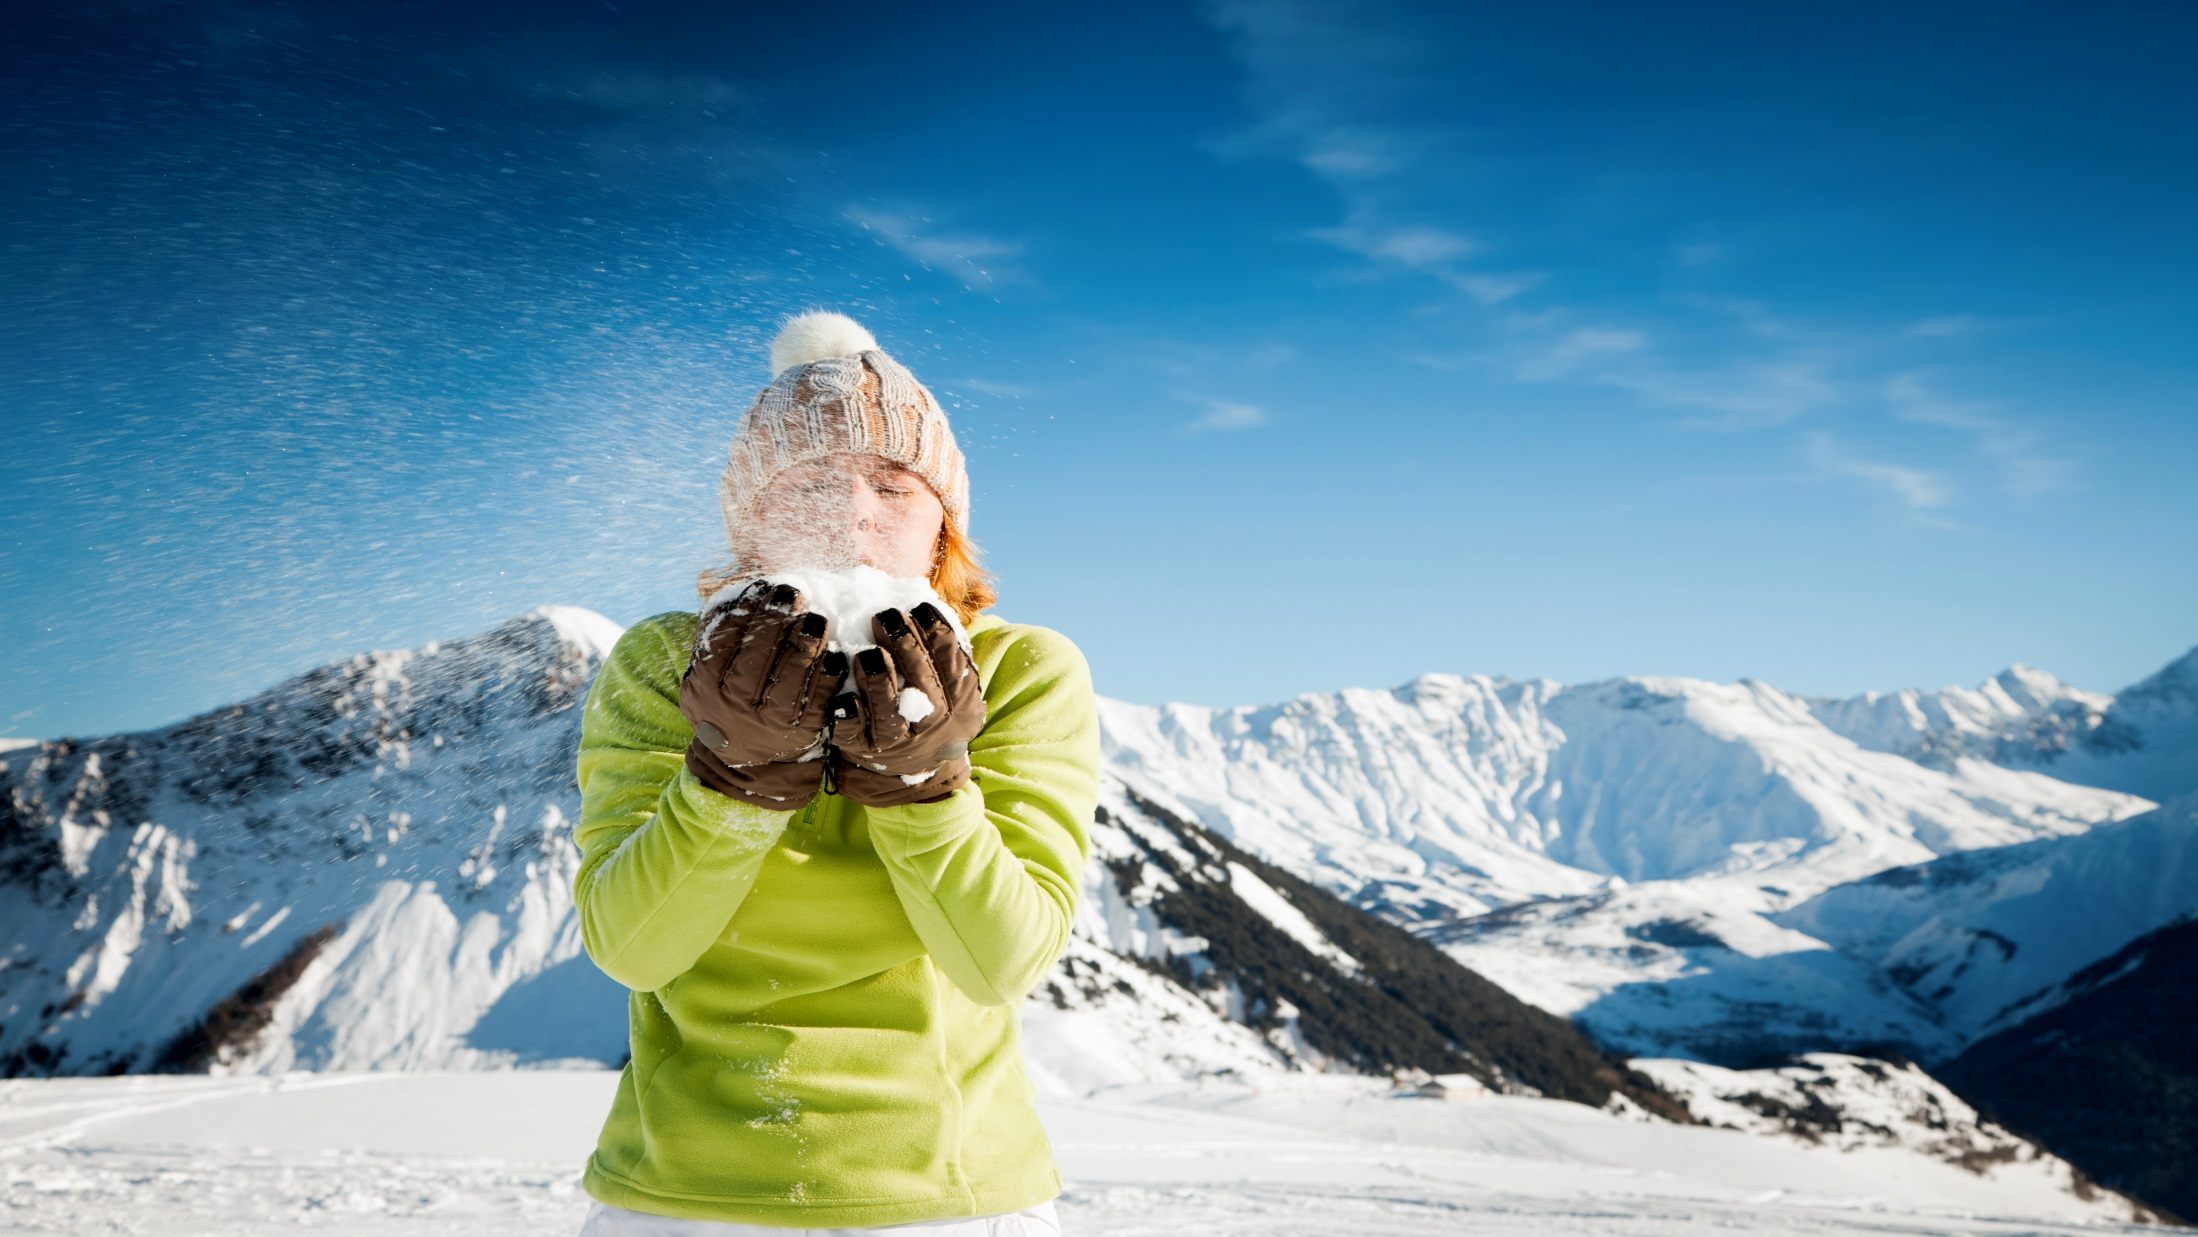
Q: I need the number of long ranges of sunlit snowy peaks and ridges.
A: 1